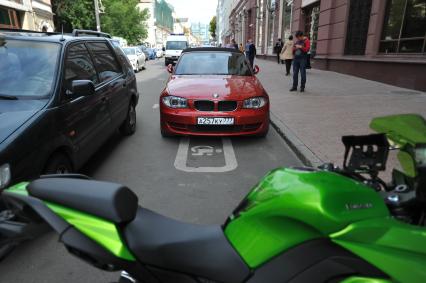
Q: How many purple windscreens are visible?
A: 0